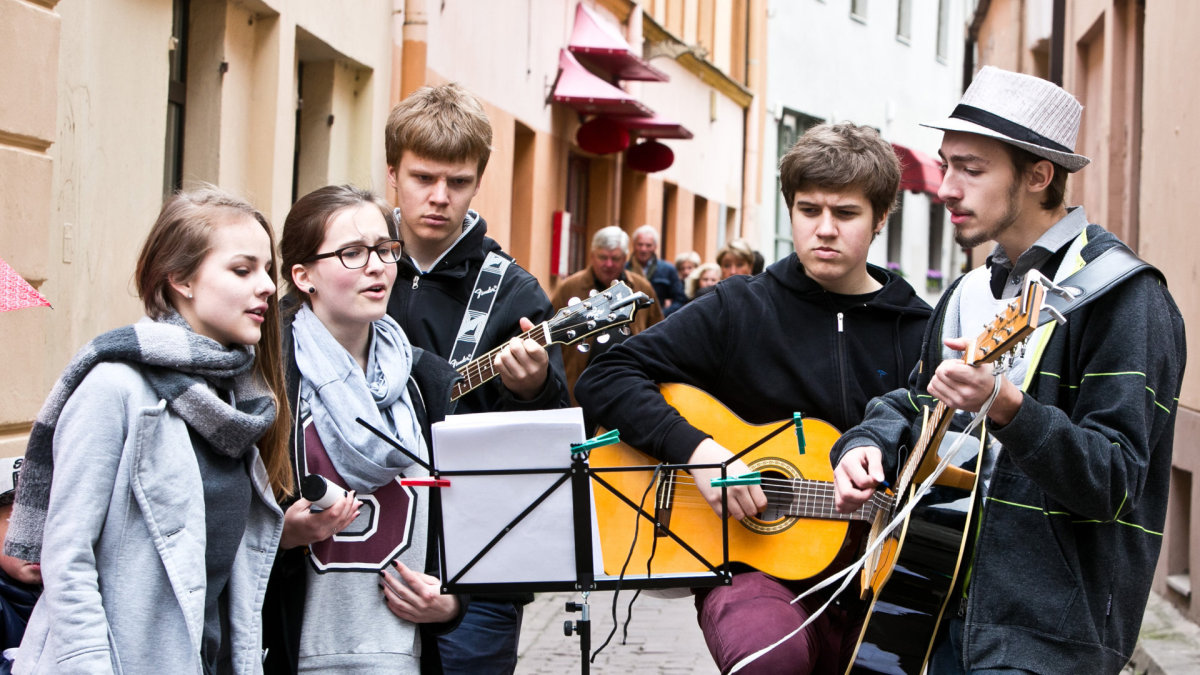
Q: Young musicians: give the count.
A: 5